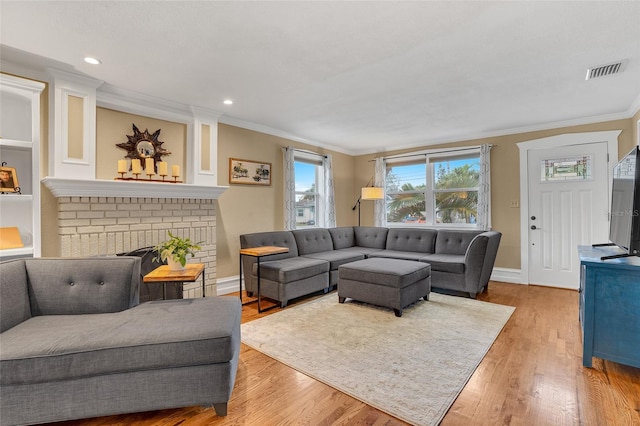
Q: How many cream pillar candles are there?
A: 5